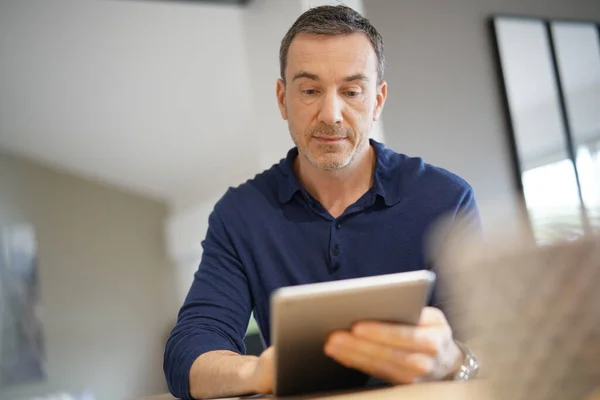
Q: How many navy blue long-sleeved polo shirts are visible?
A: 1